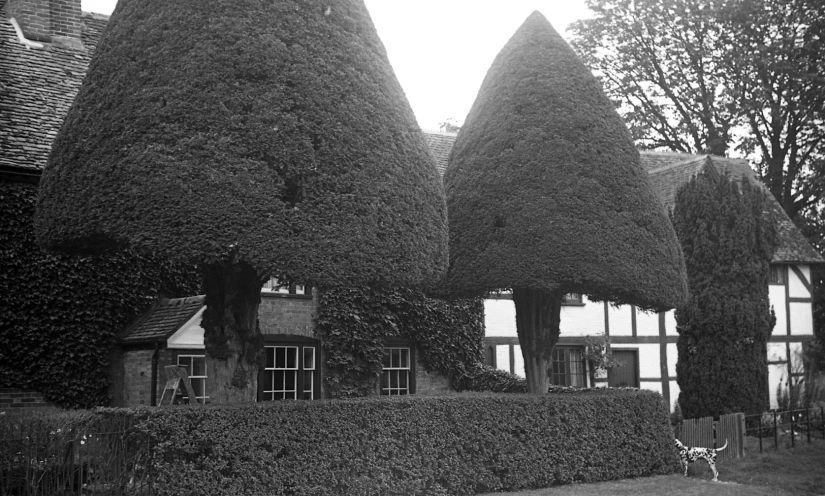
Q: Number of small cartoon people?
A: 0